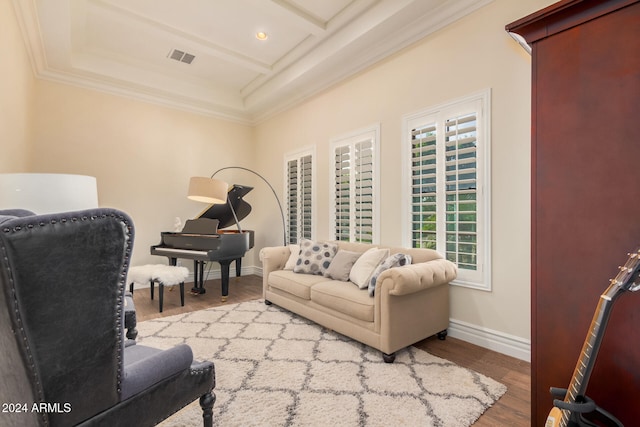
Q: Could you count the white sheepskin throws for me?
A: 1